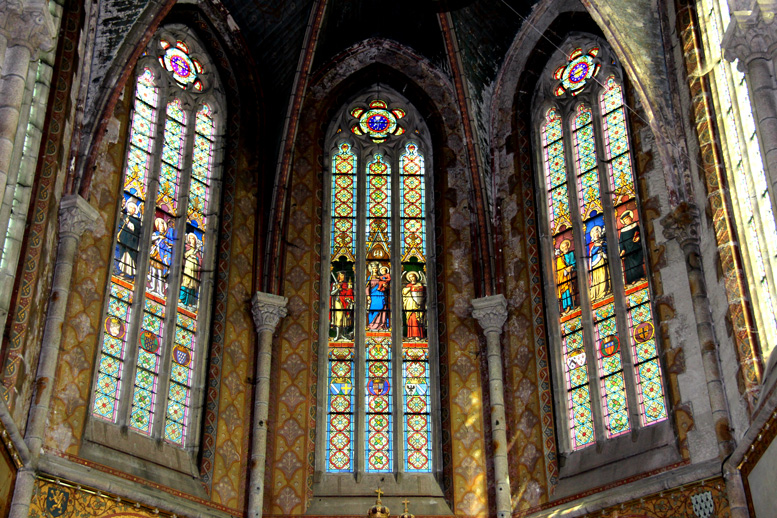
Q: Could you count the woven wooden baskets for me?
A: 0